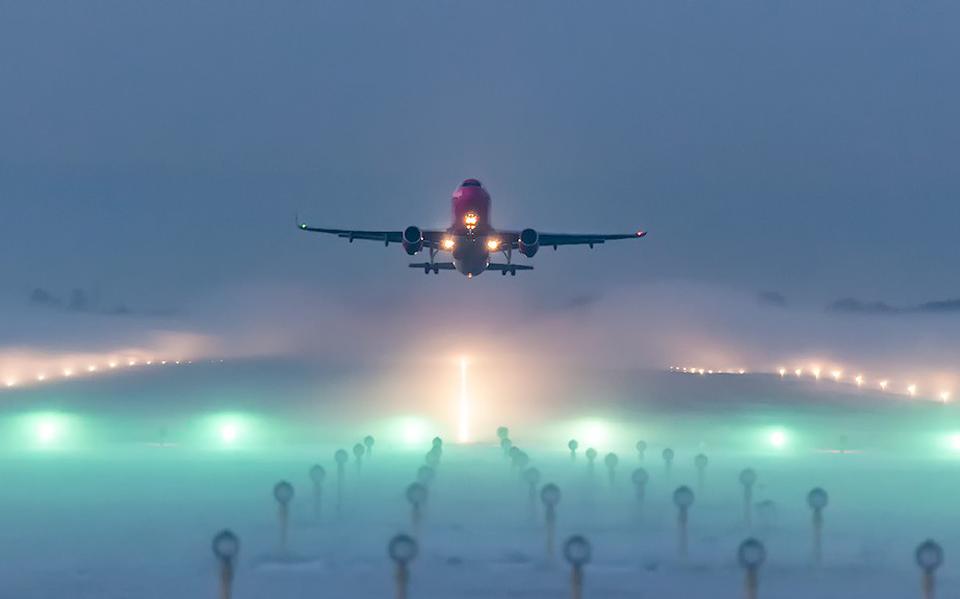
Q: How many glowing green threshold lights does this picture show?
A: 6